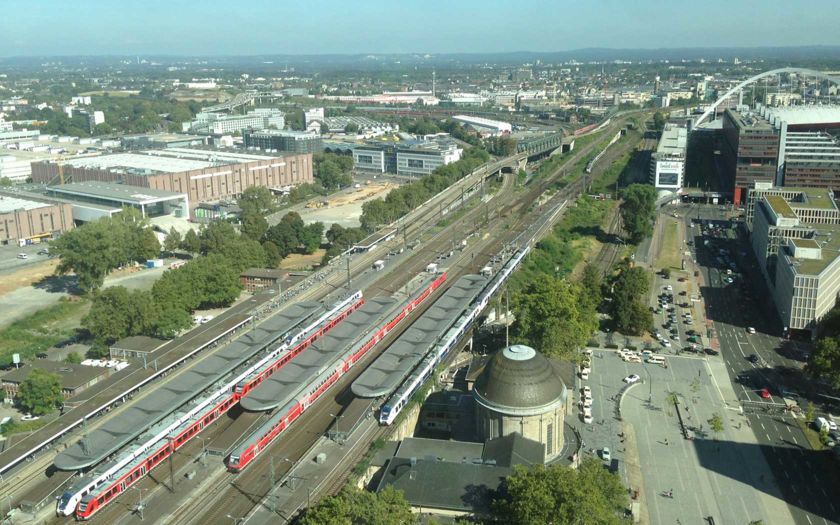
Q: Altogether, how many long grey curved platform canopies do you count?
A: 3